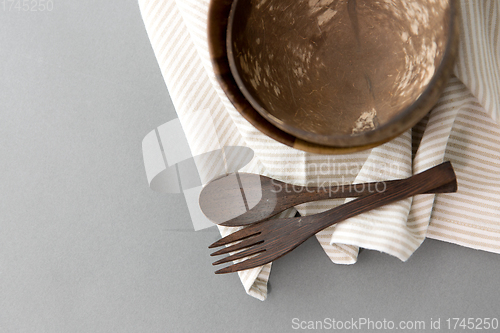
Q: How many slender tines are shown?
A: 4